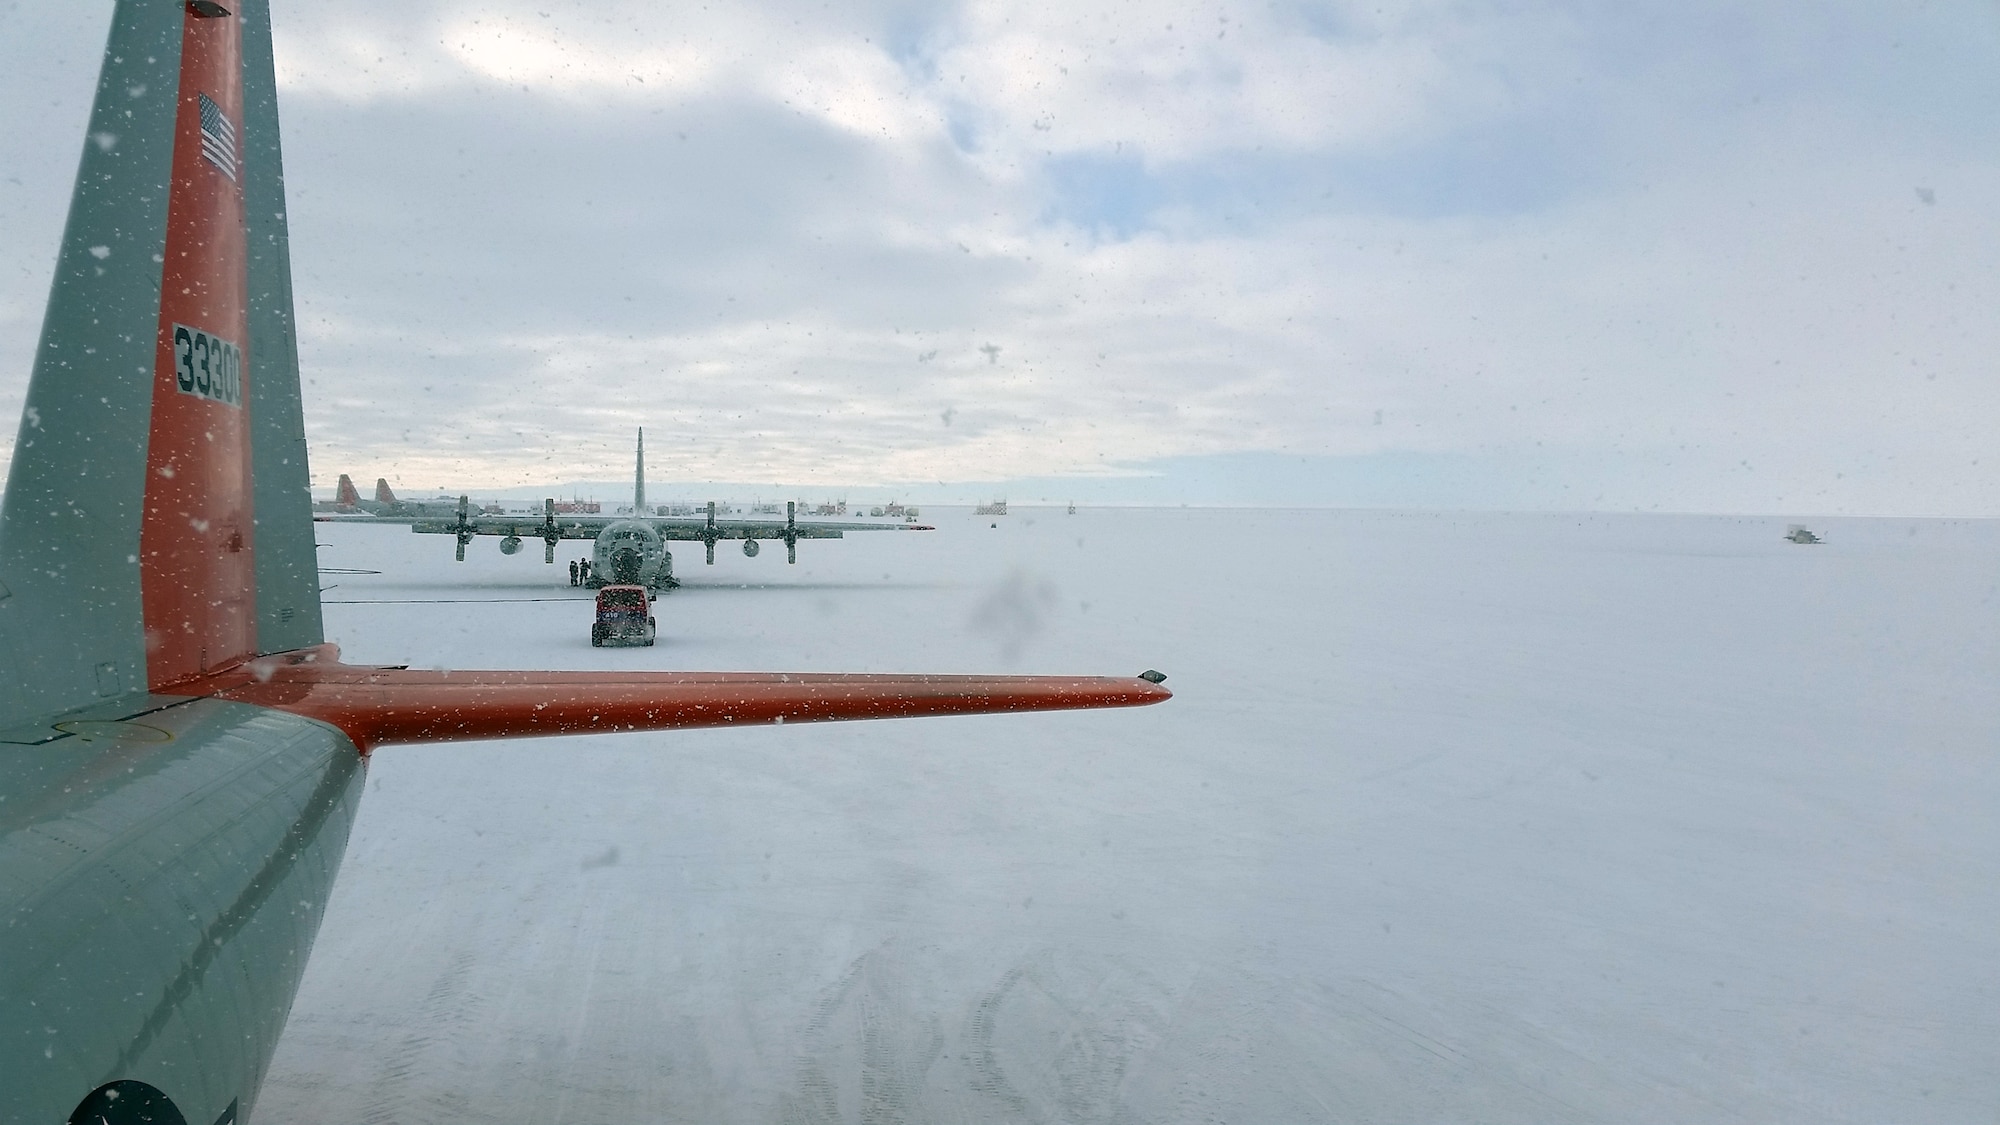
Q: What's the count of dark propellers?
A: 4